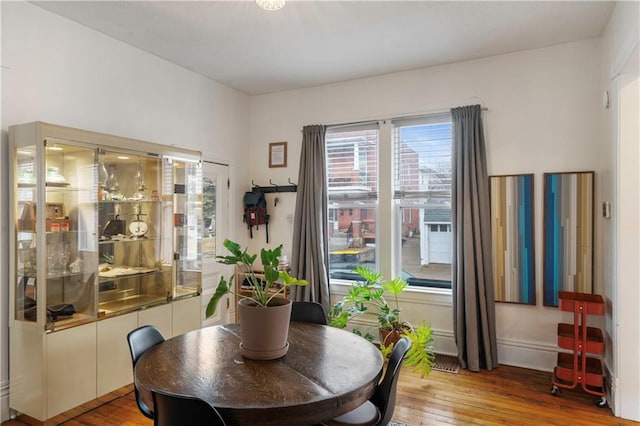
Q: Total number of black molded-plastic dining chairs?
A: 4